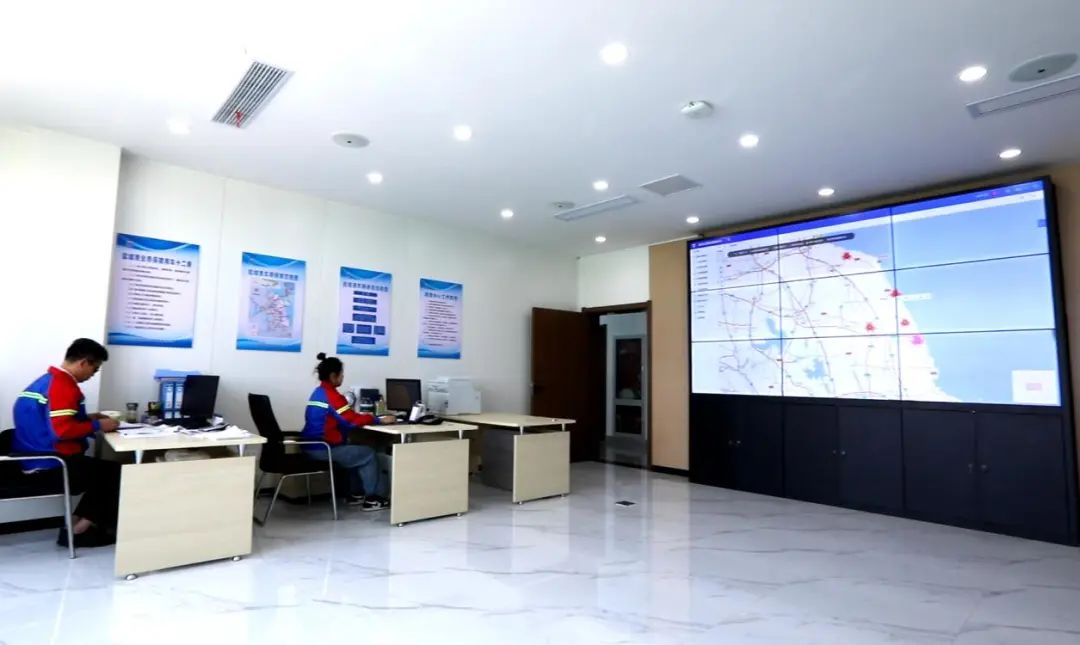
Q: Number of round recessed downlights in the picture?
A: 12